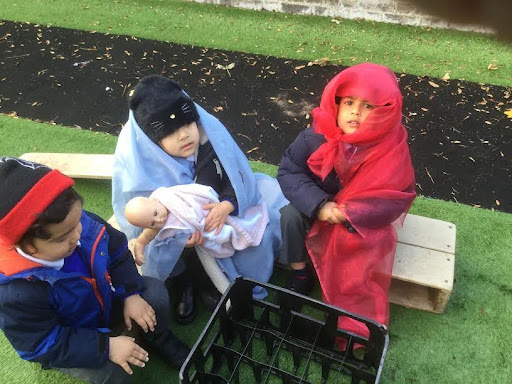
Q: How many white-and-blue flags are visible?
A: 0